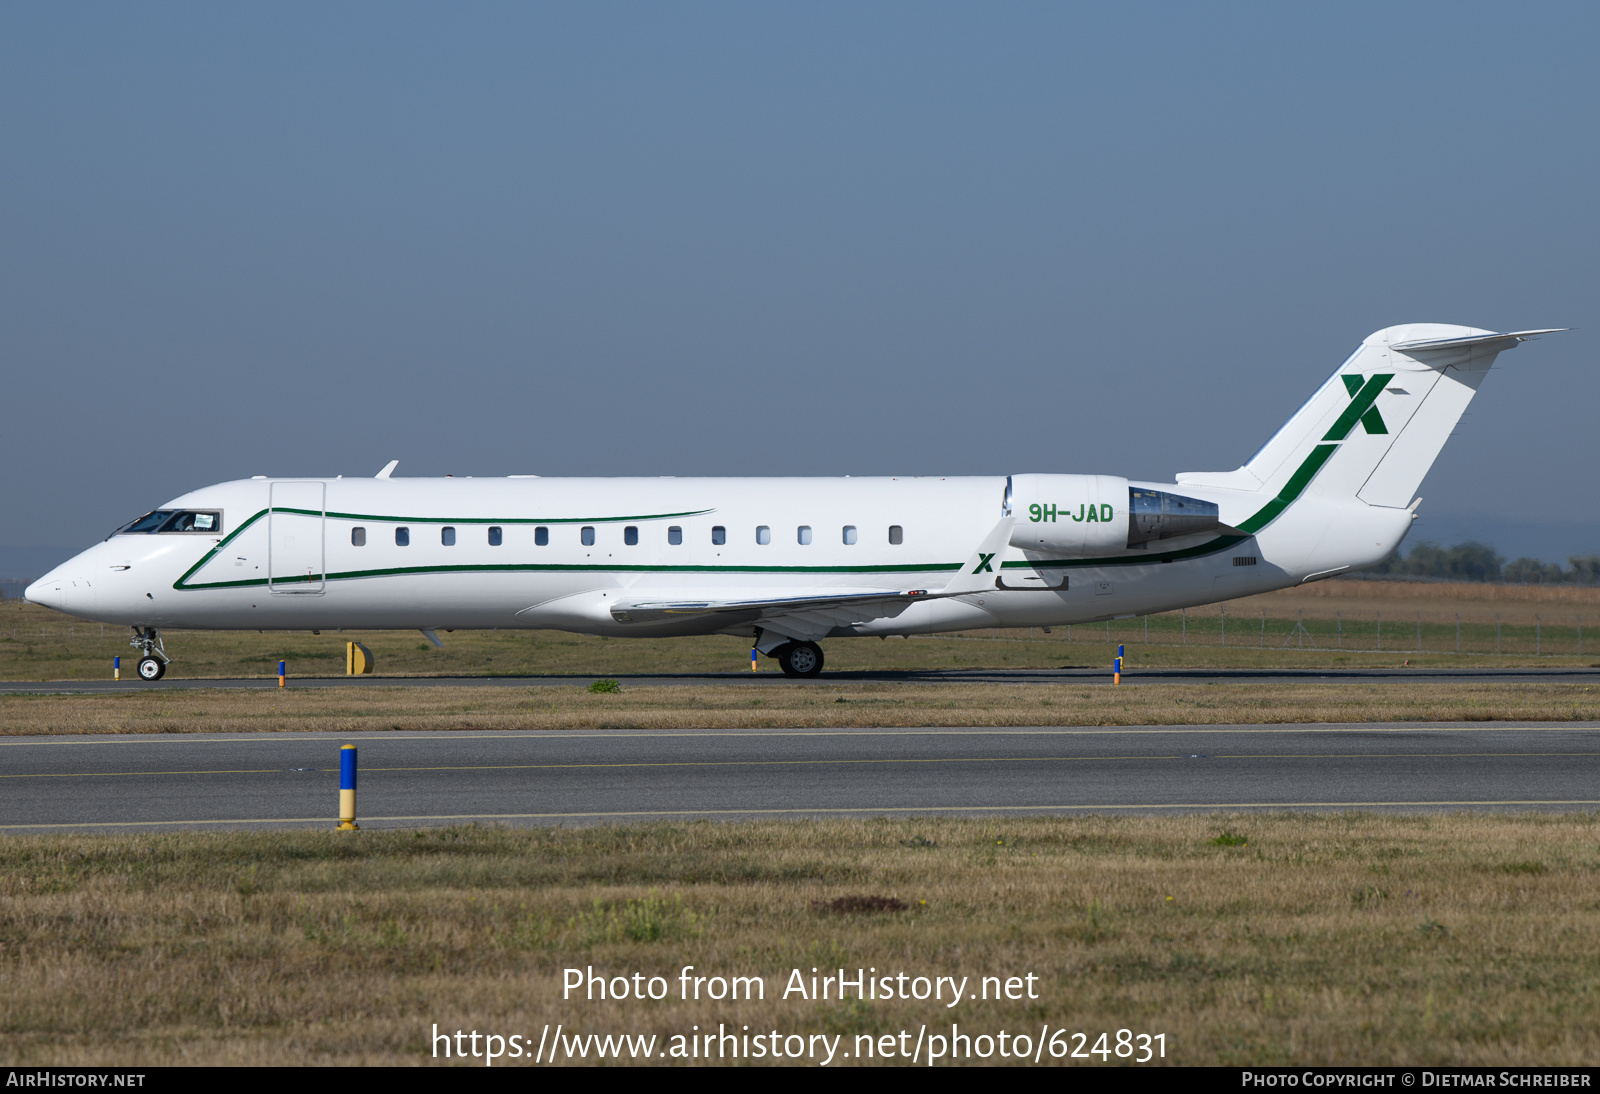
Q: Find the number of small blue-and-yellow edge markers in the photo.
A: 6